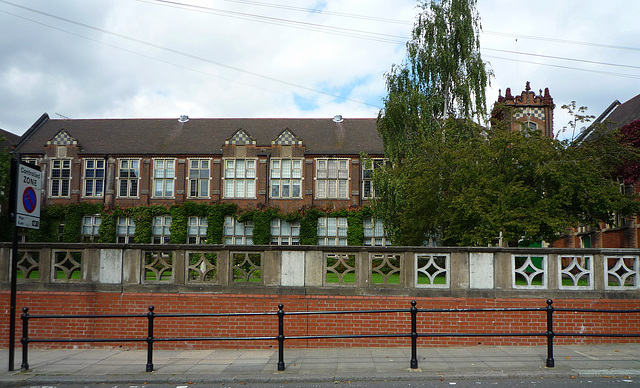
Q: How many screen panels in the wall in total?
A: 11